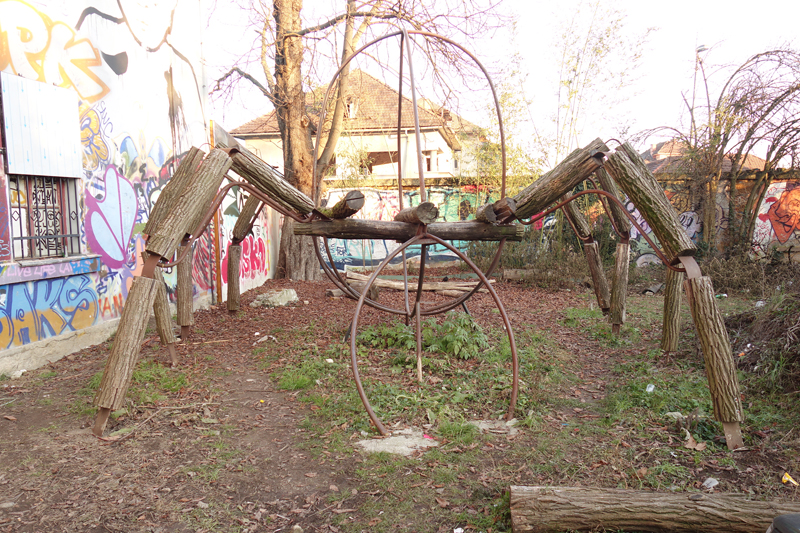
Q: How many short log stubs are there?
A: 3